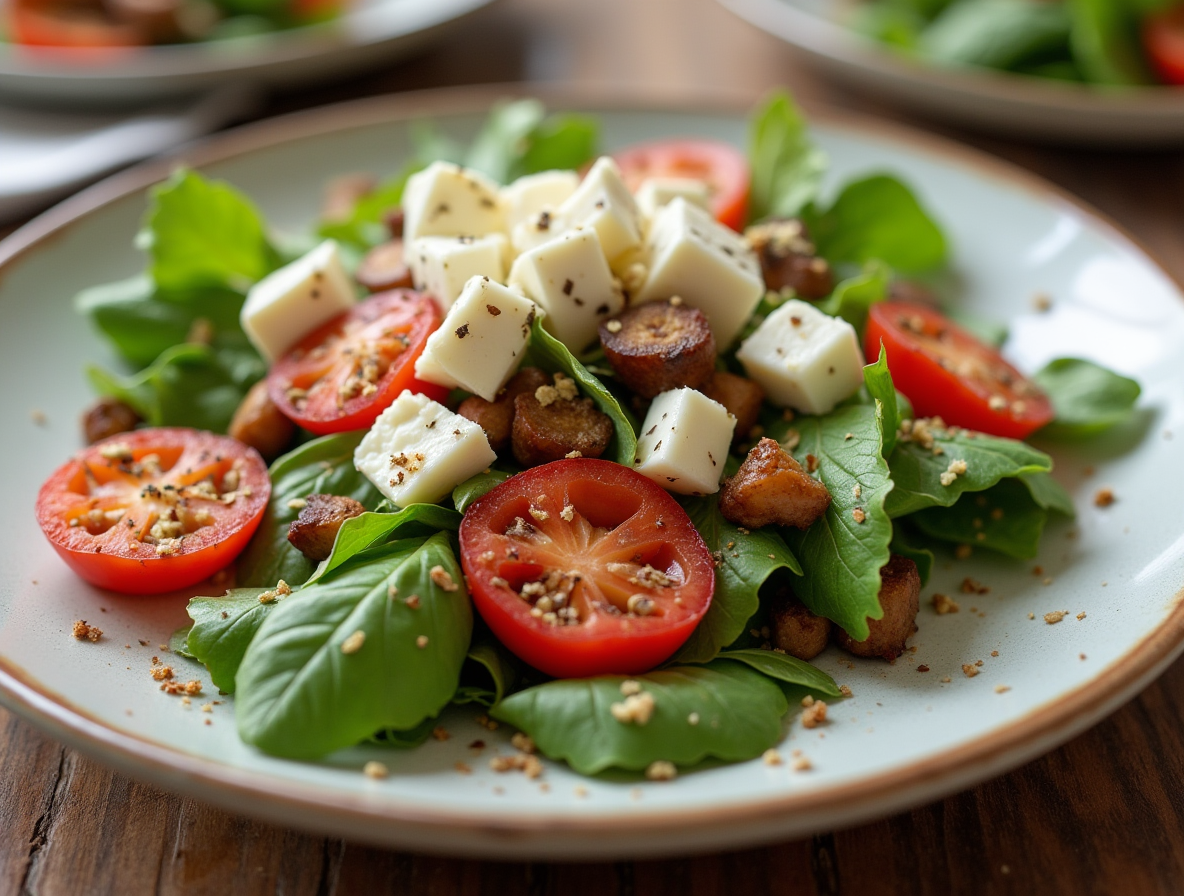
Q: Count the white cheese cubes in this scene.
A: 12